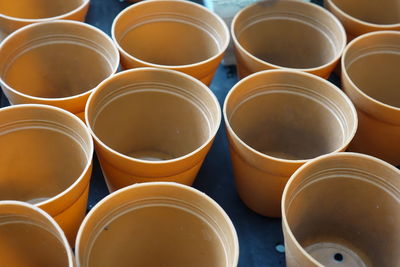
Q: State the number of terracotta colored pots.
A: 12